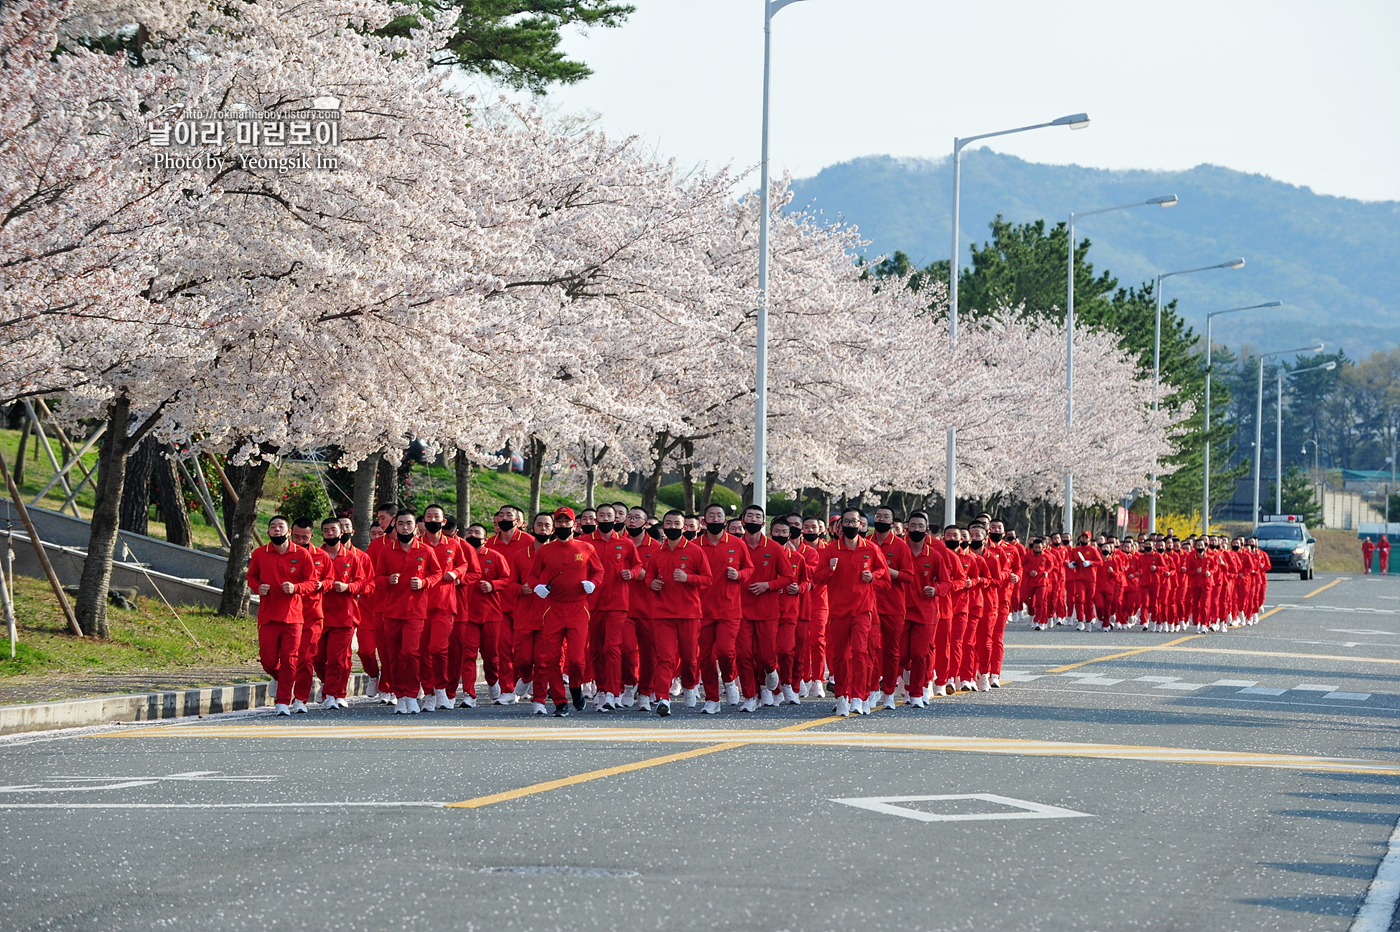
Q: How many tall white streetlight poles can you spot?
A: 7